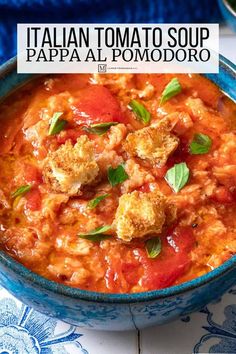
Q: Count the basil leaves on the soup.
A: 11